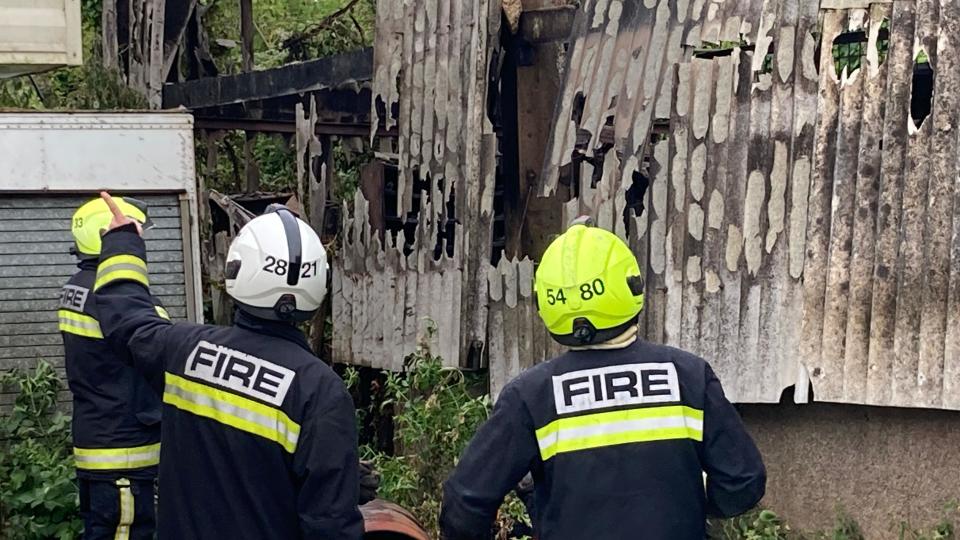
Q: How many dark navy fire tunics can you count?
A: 3